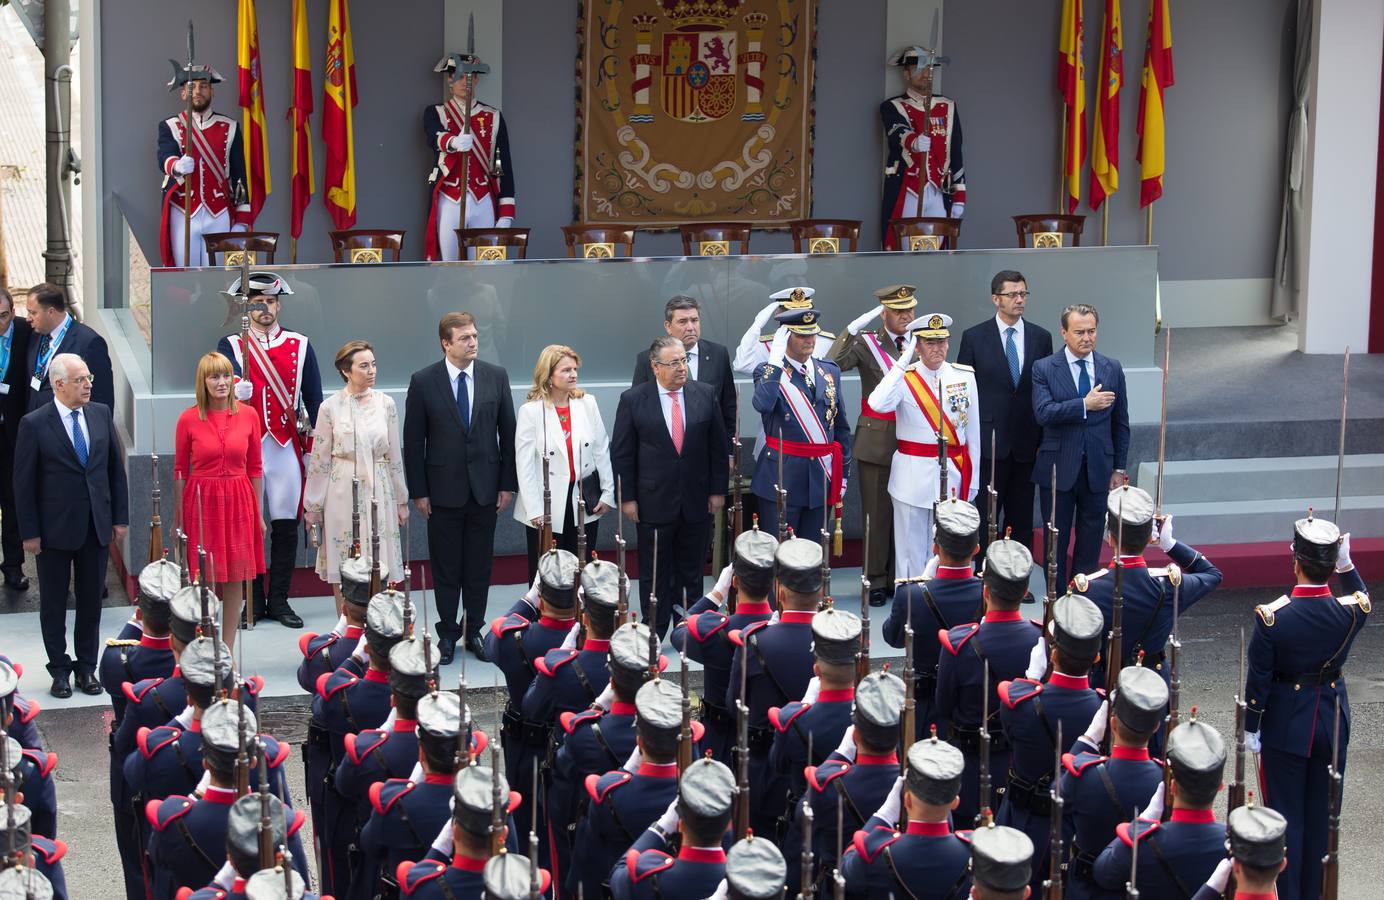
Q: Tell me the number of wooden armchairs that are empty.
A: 8